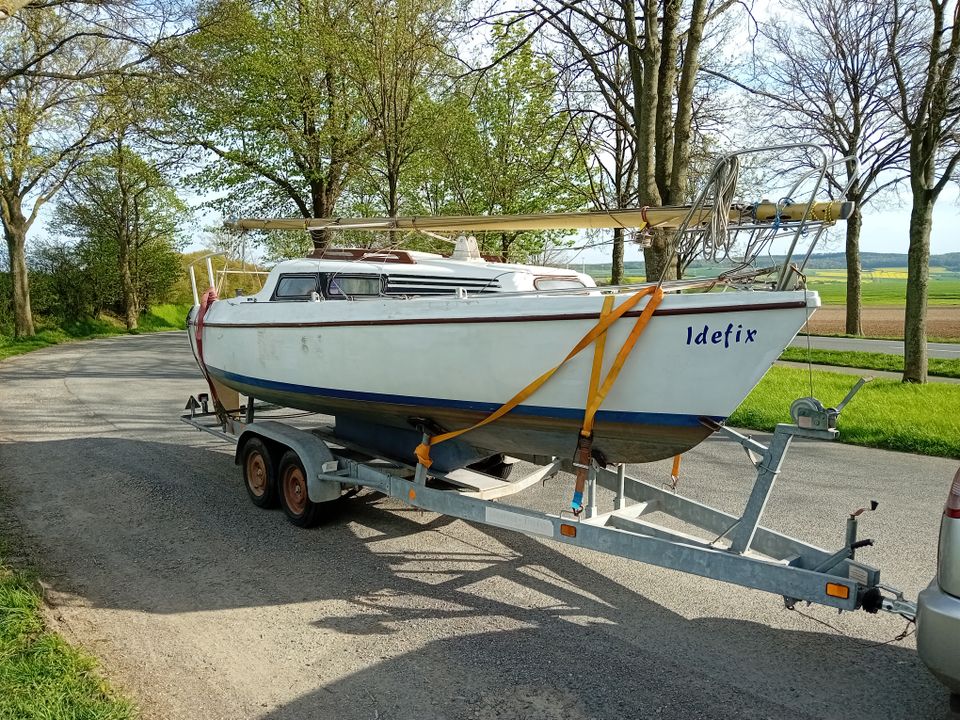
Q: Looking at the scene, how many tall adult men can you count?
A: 0